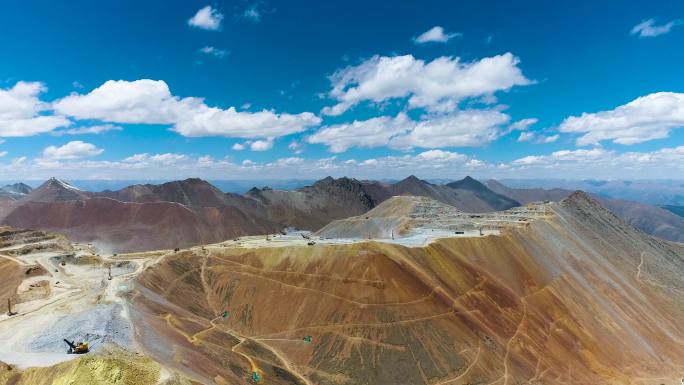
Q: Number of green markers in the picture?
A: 3